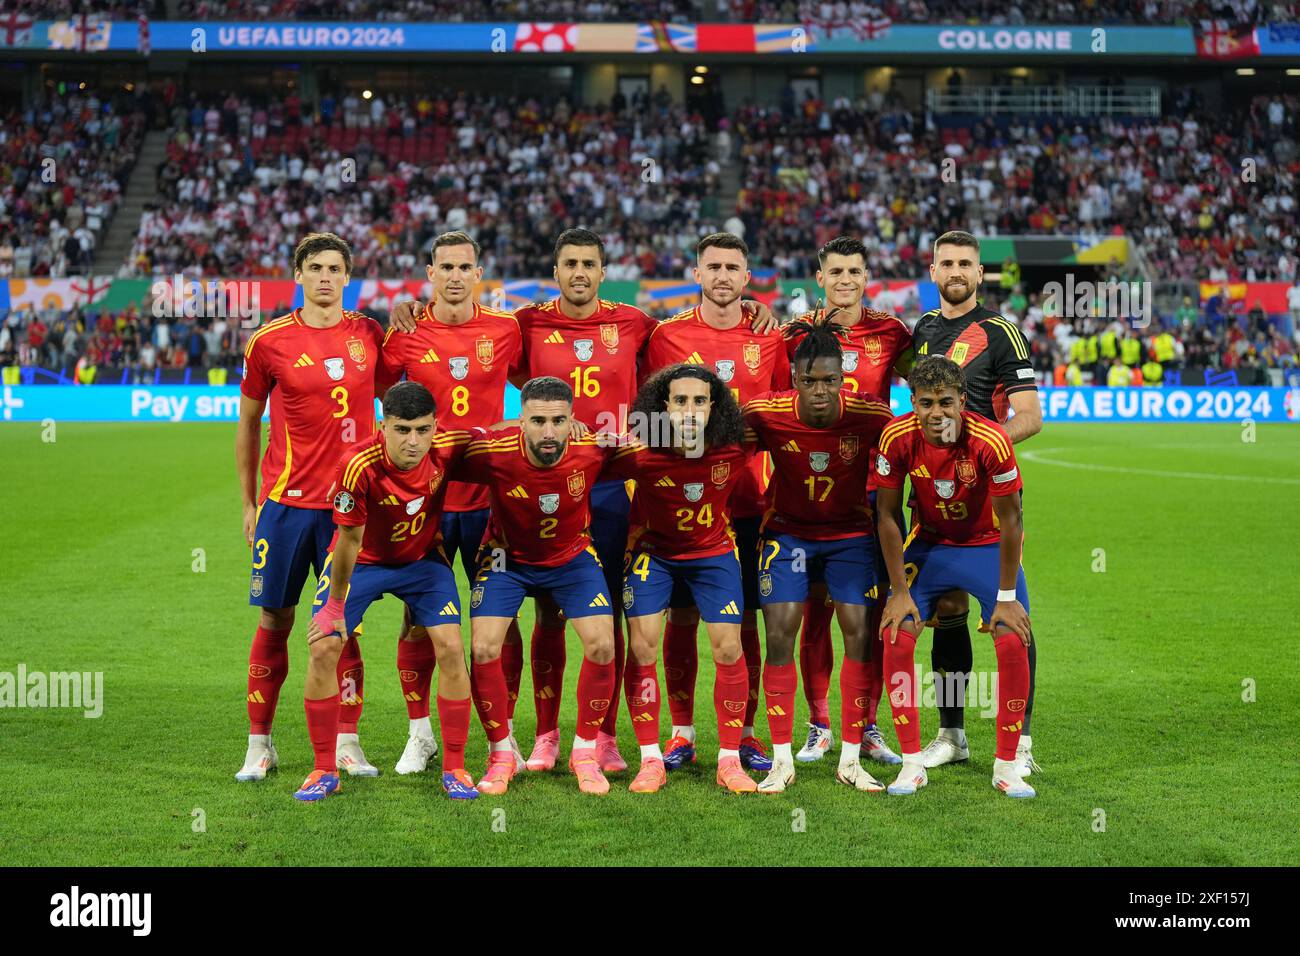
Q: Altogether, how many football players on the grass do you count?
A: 11